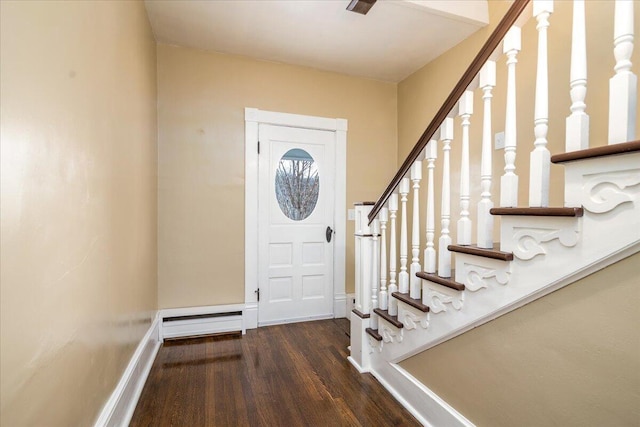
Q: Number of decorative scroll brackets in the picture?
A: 7